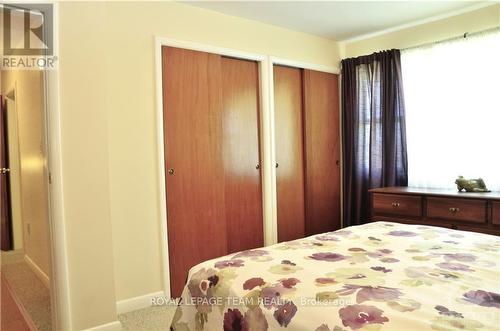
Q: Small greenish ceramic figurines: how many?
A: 1